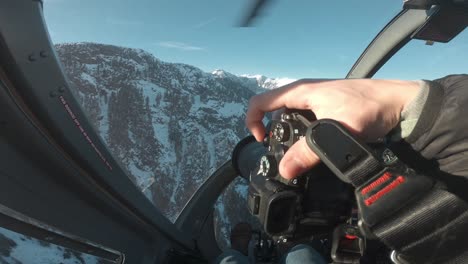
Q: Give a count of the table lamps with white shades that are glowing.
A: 0